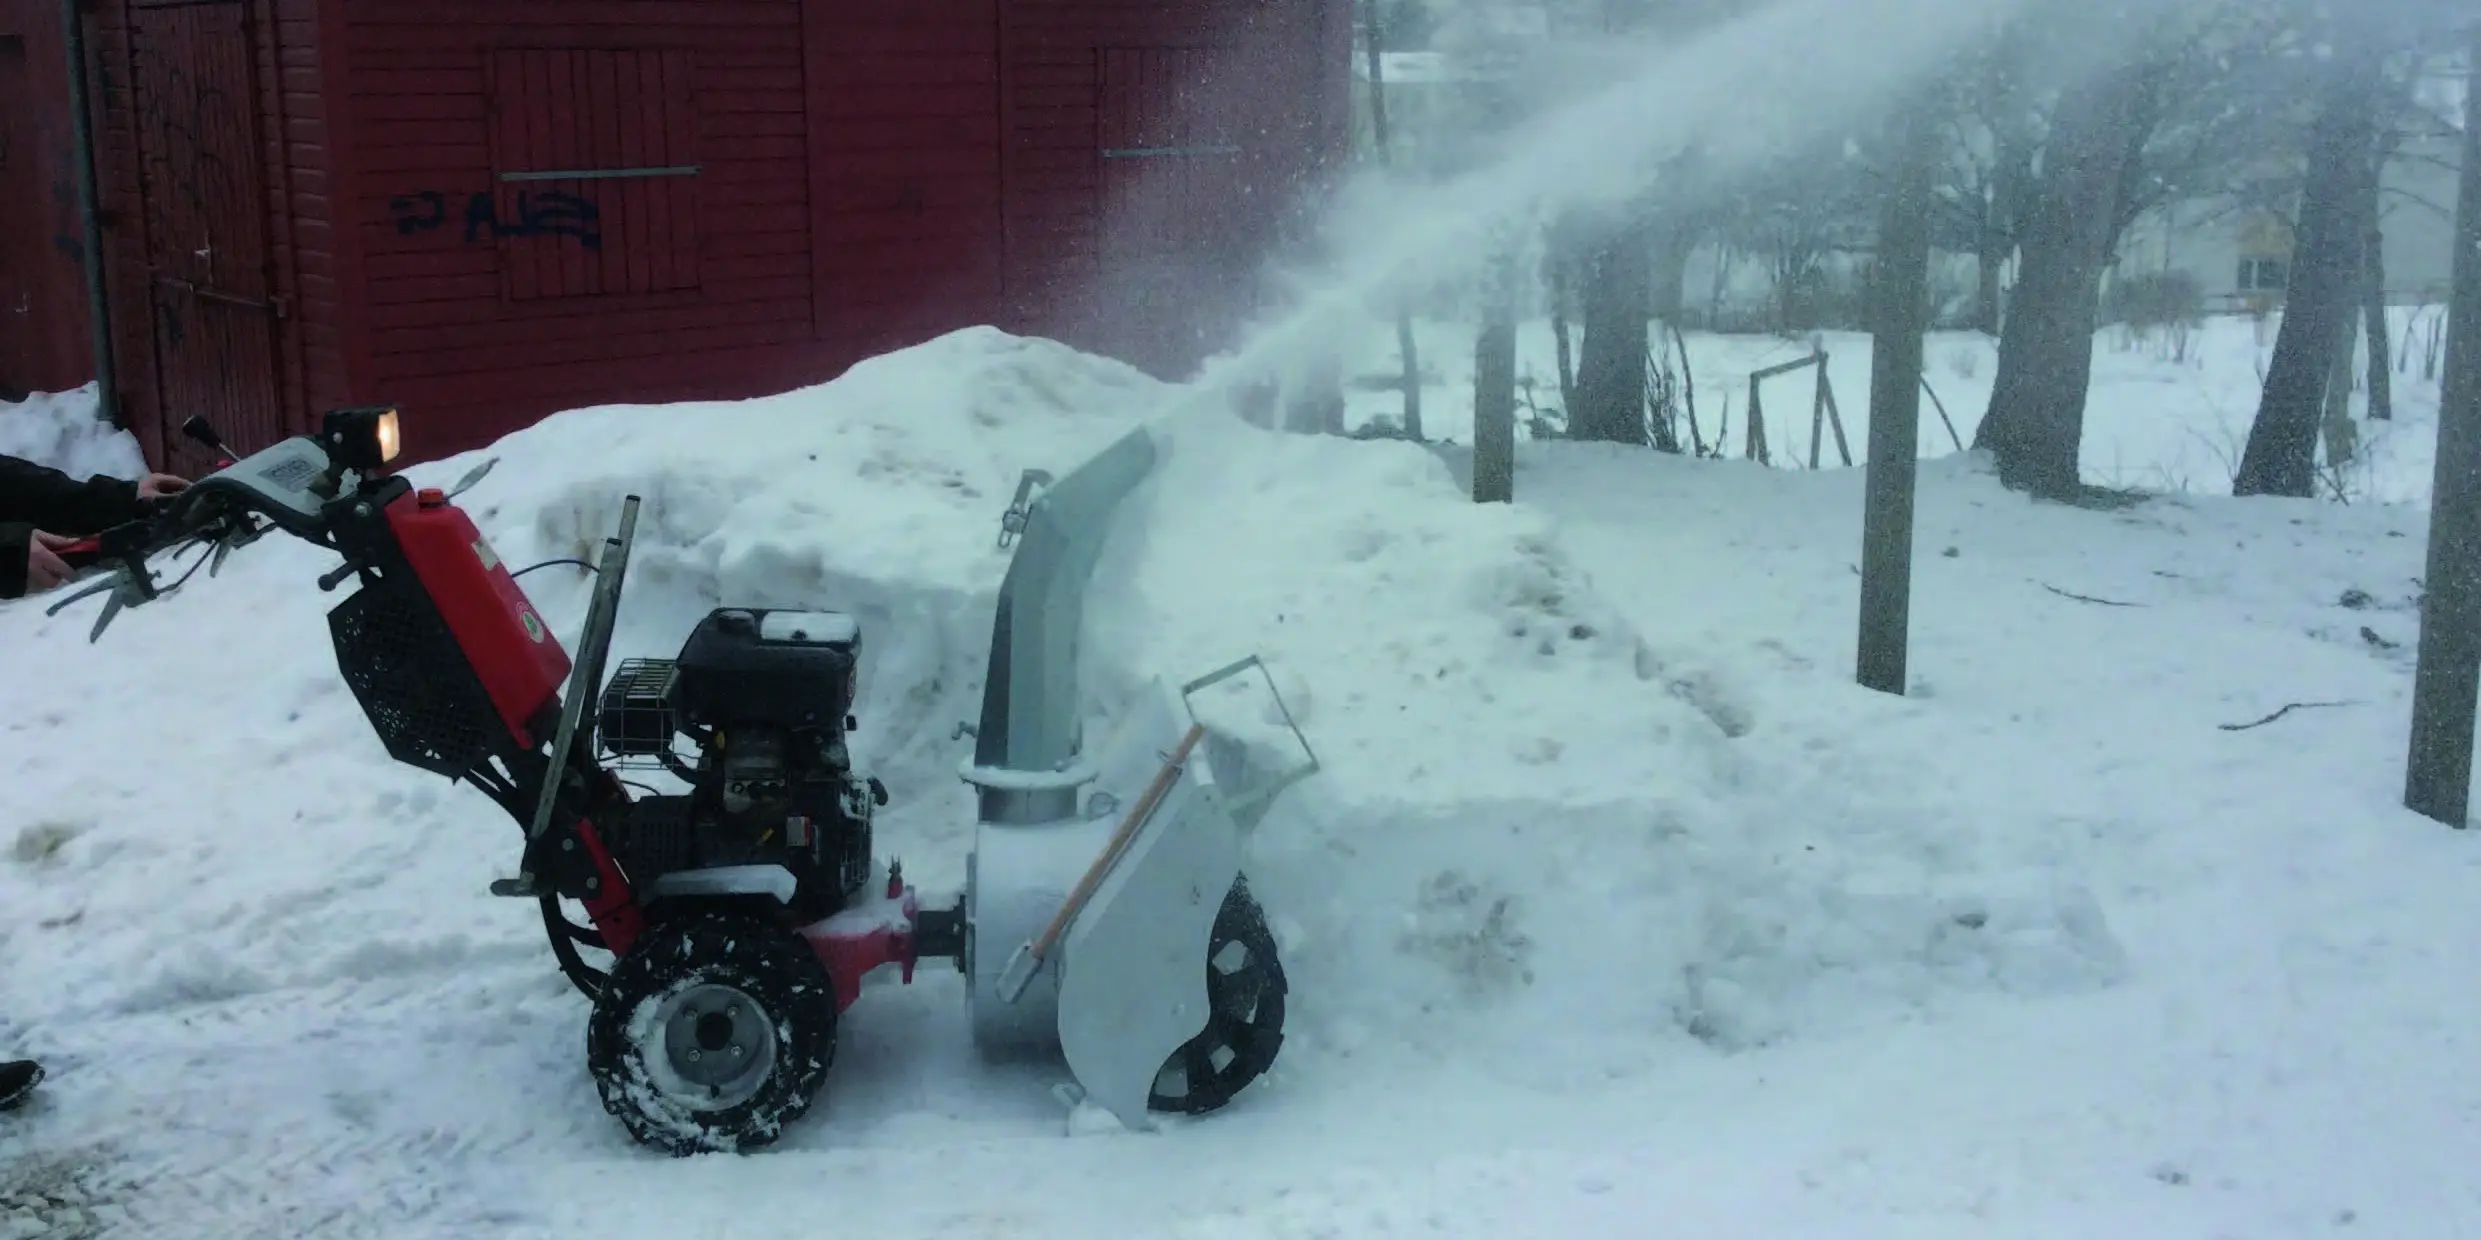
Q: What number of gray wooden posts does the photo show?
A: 3